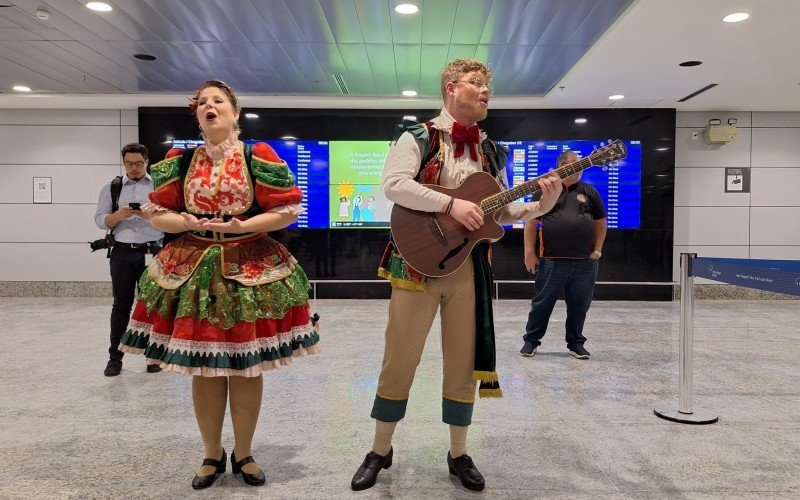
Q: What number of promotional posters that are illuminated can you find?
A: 1